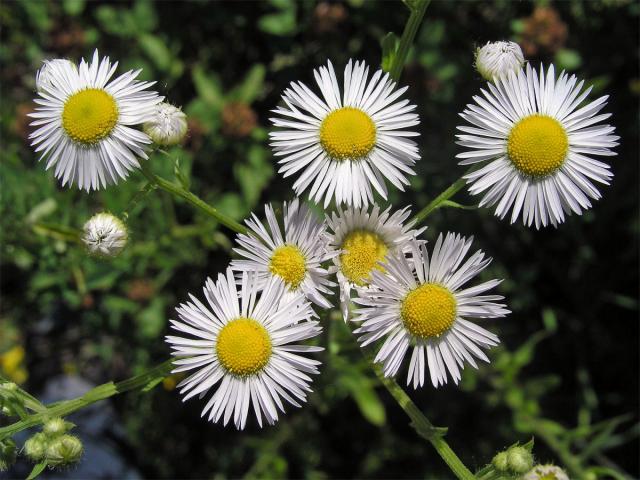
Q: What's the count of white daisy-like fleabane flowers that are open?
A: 7